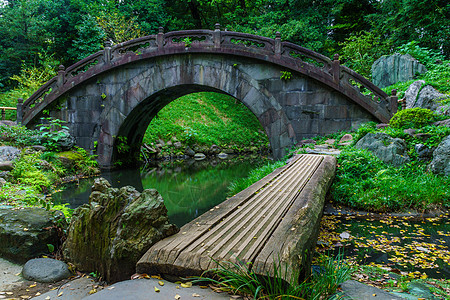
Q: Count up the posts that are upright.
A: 8